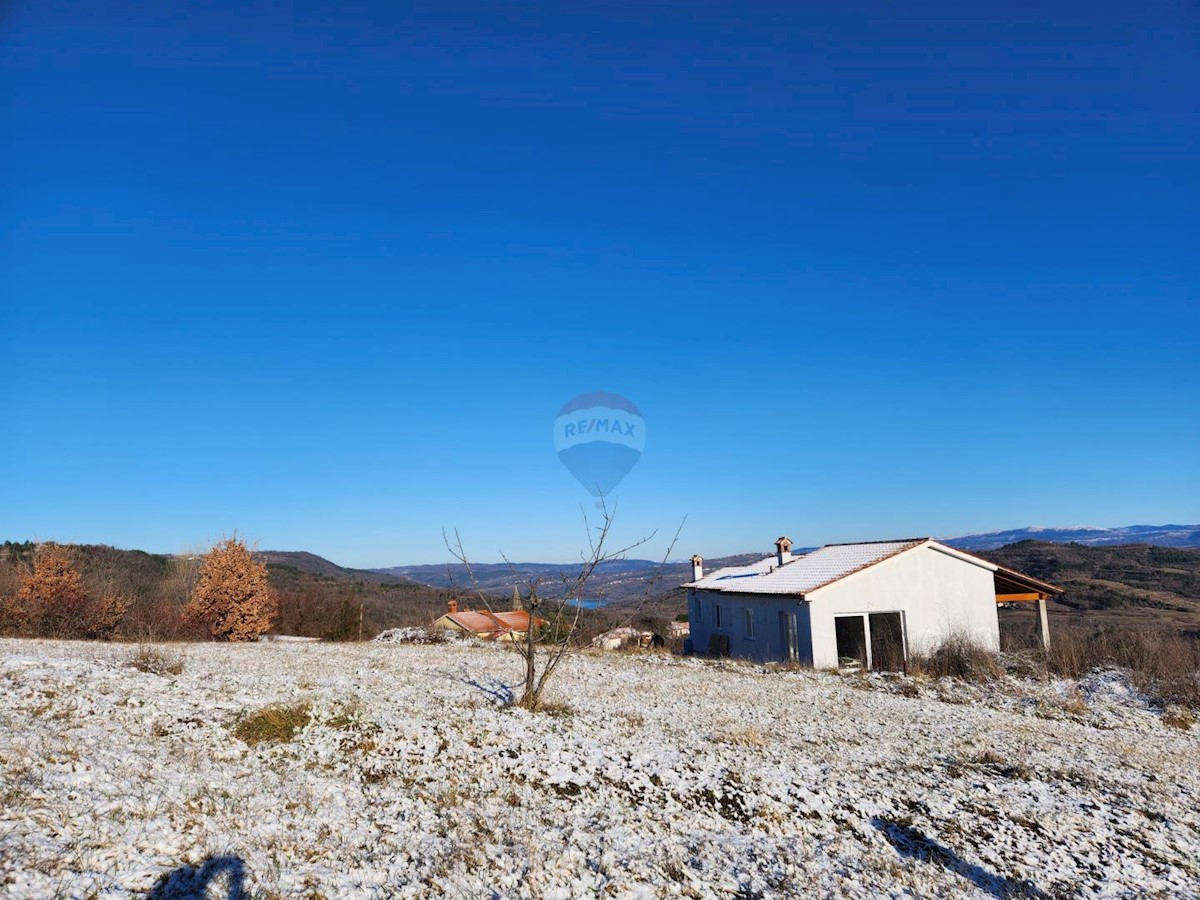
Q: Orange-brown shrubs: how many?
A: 2